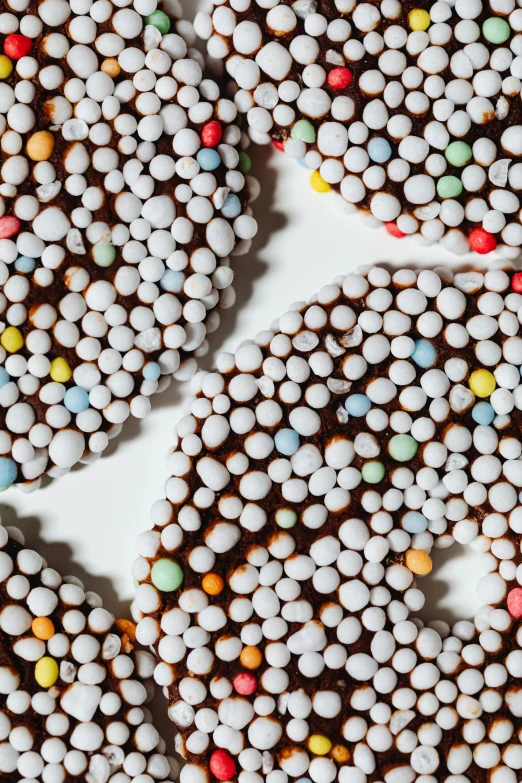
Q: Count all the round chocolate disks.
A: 4